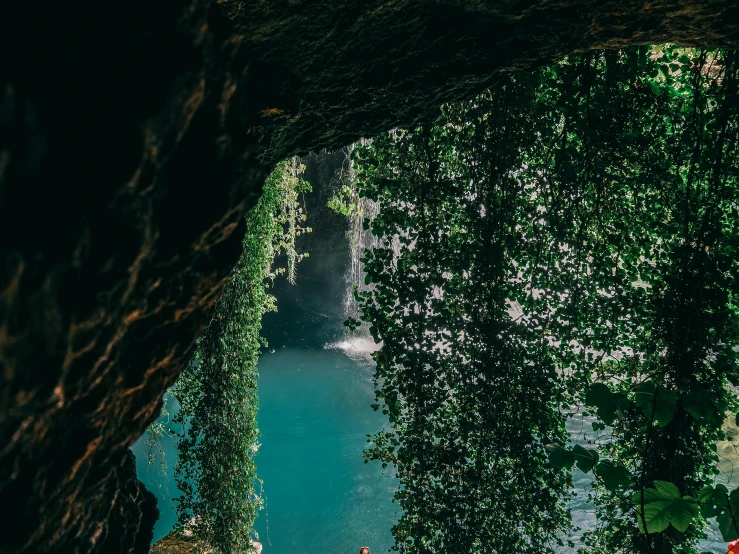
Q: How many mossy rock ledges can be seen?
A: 1